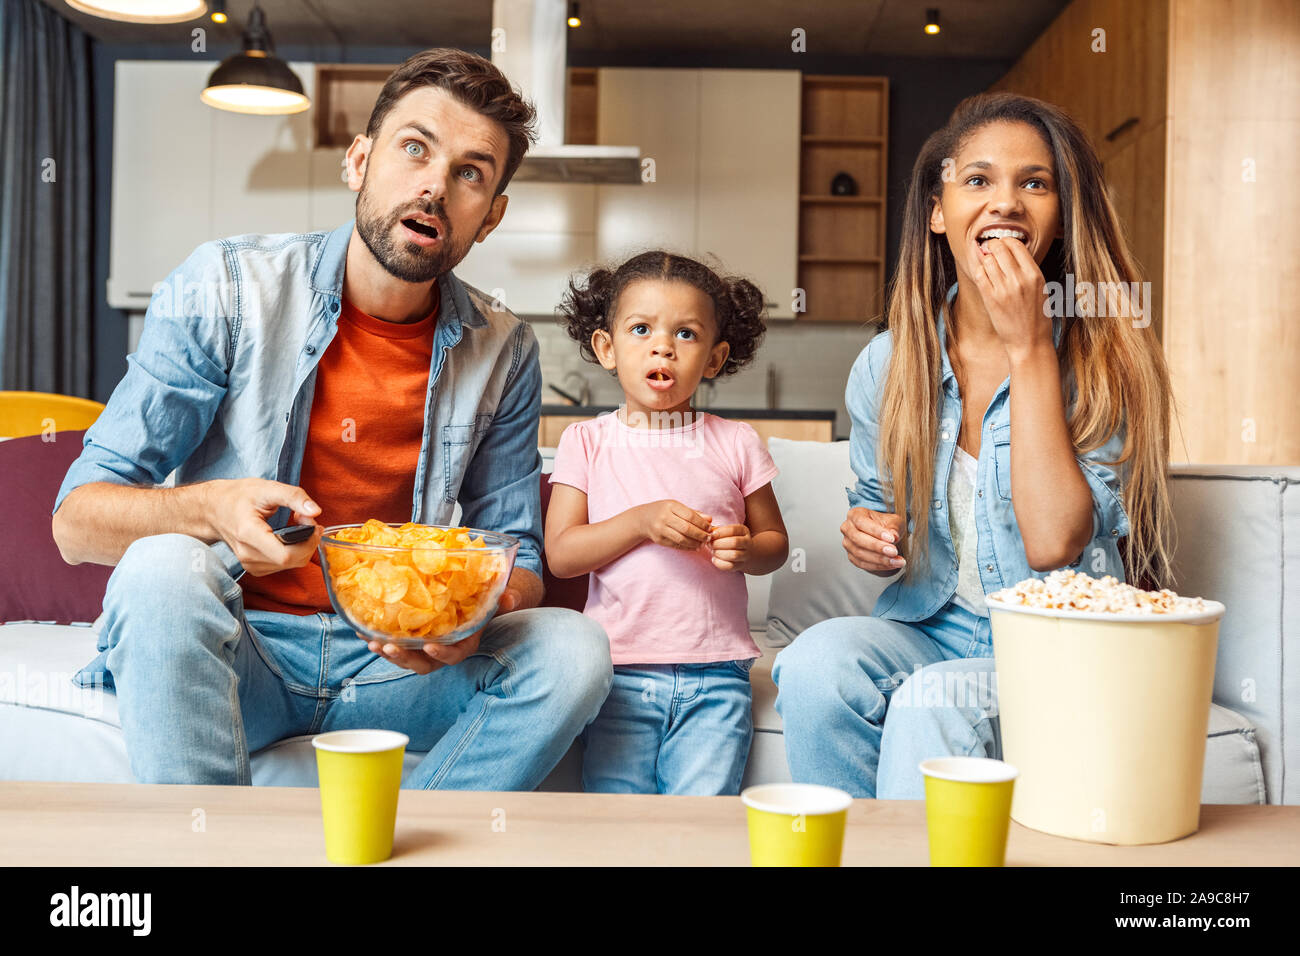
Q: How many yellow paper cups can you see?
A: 3